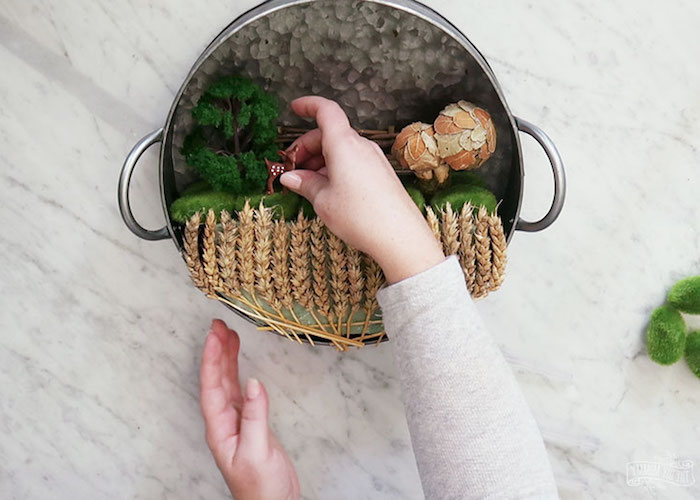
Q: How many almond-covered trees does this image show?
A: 2